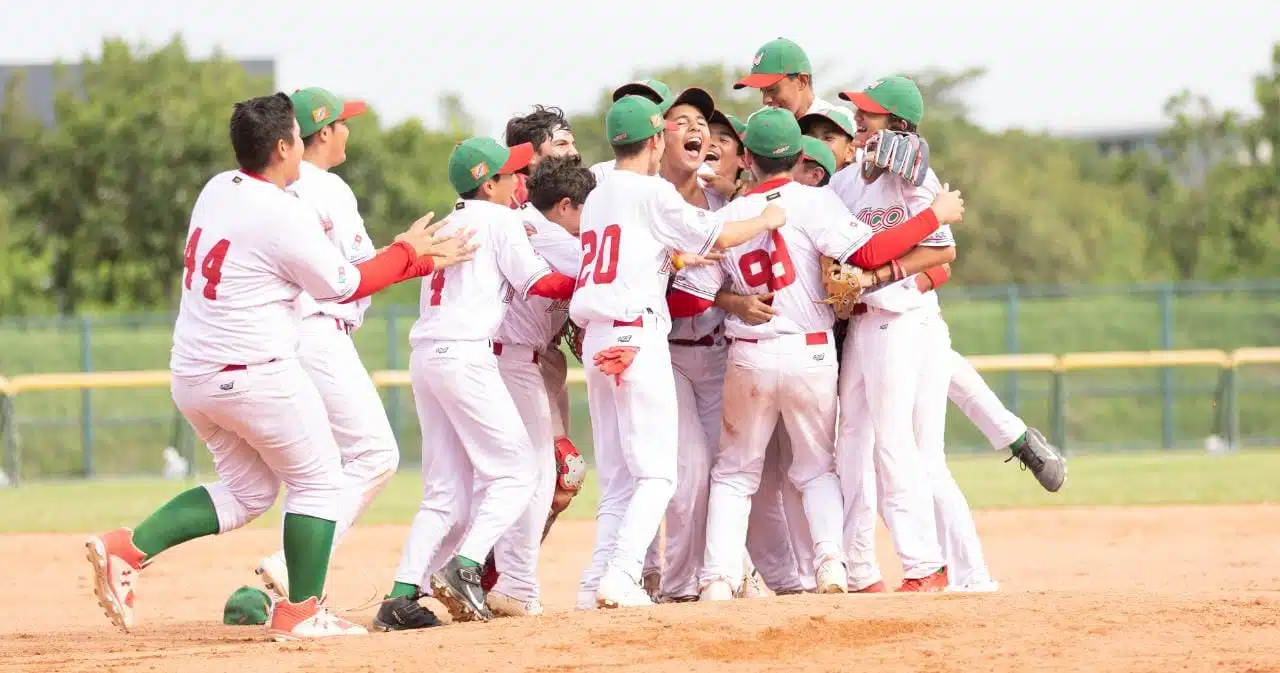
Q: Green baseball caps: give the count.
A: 12